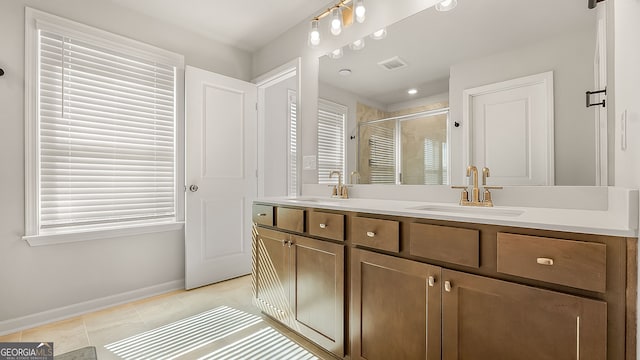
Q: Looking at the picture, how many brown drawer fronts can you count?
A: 6